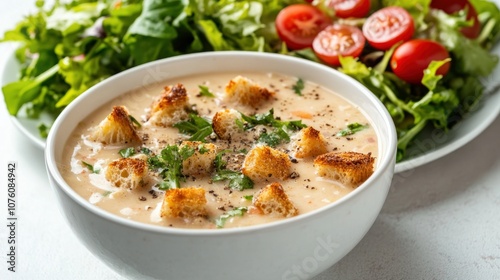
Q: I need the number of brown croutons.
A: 11